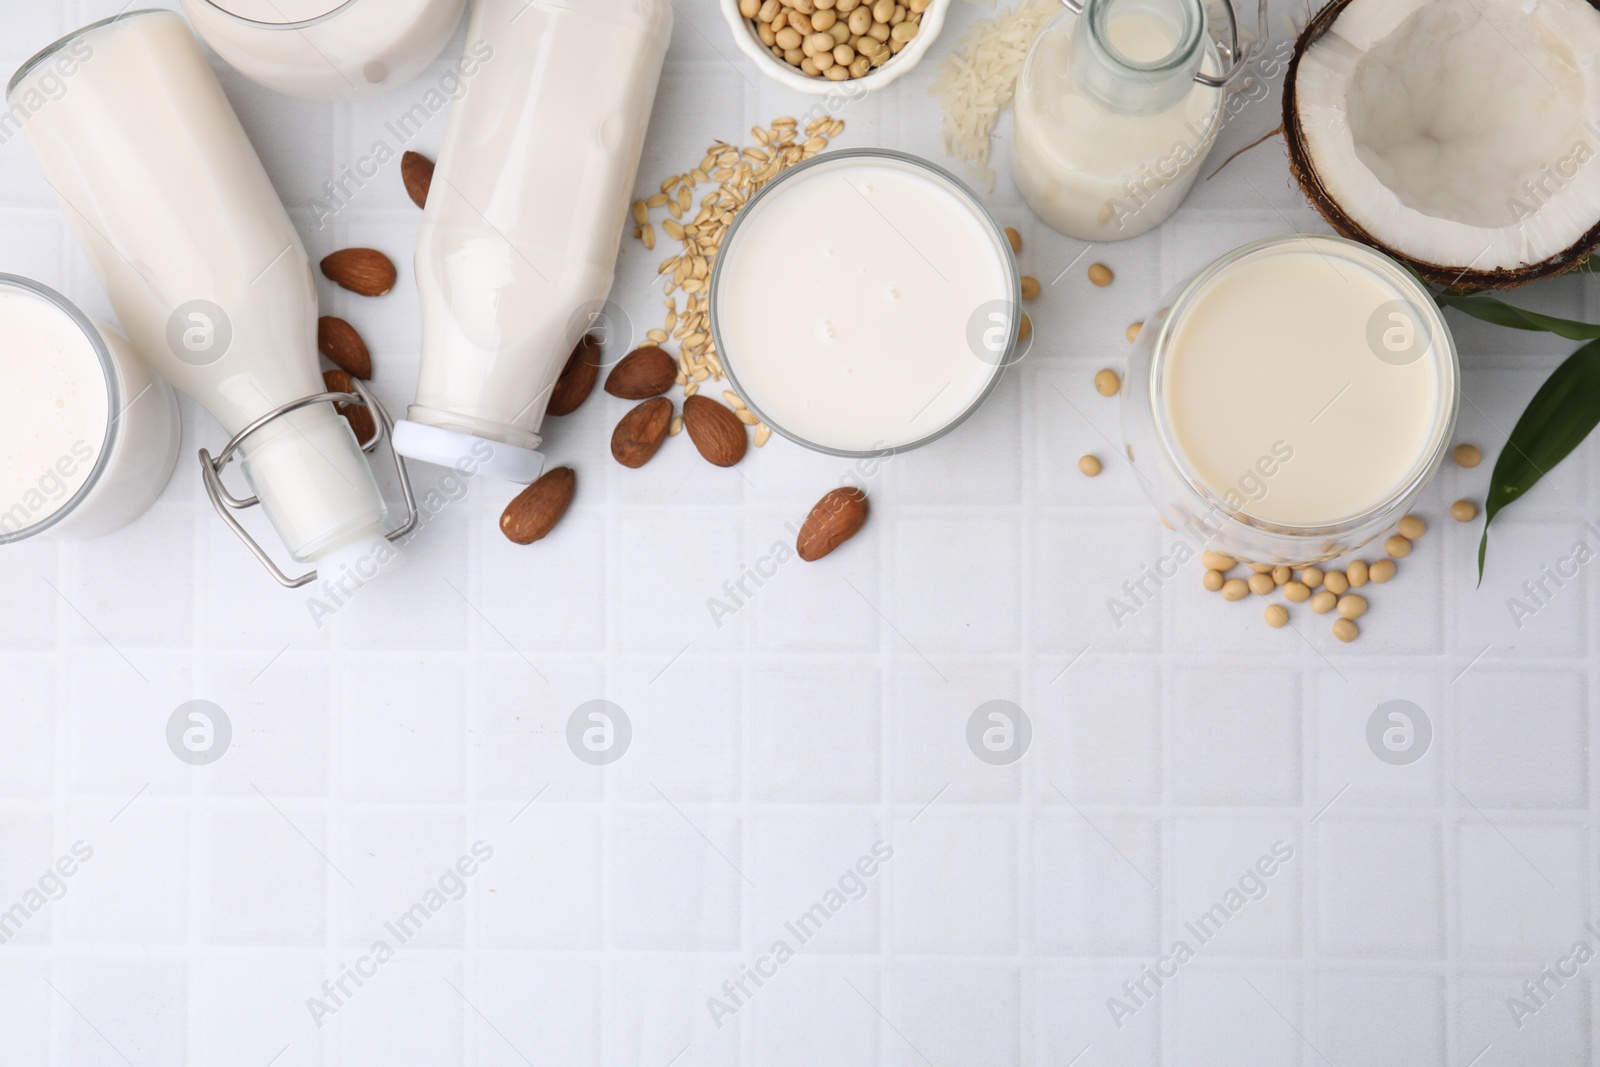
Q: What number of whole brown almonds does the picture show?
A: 10